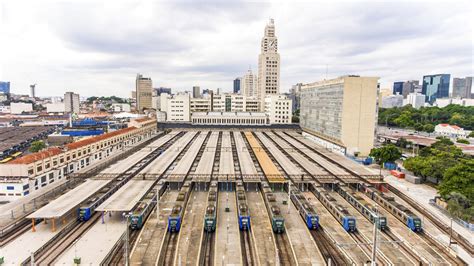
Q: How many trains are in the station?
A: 10